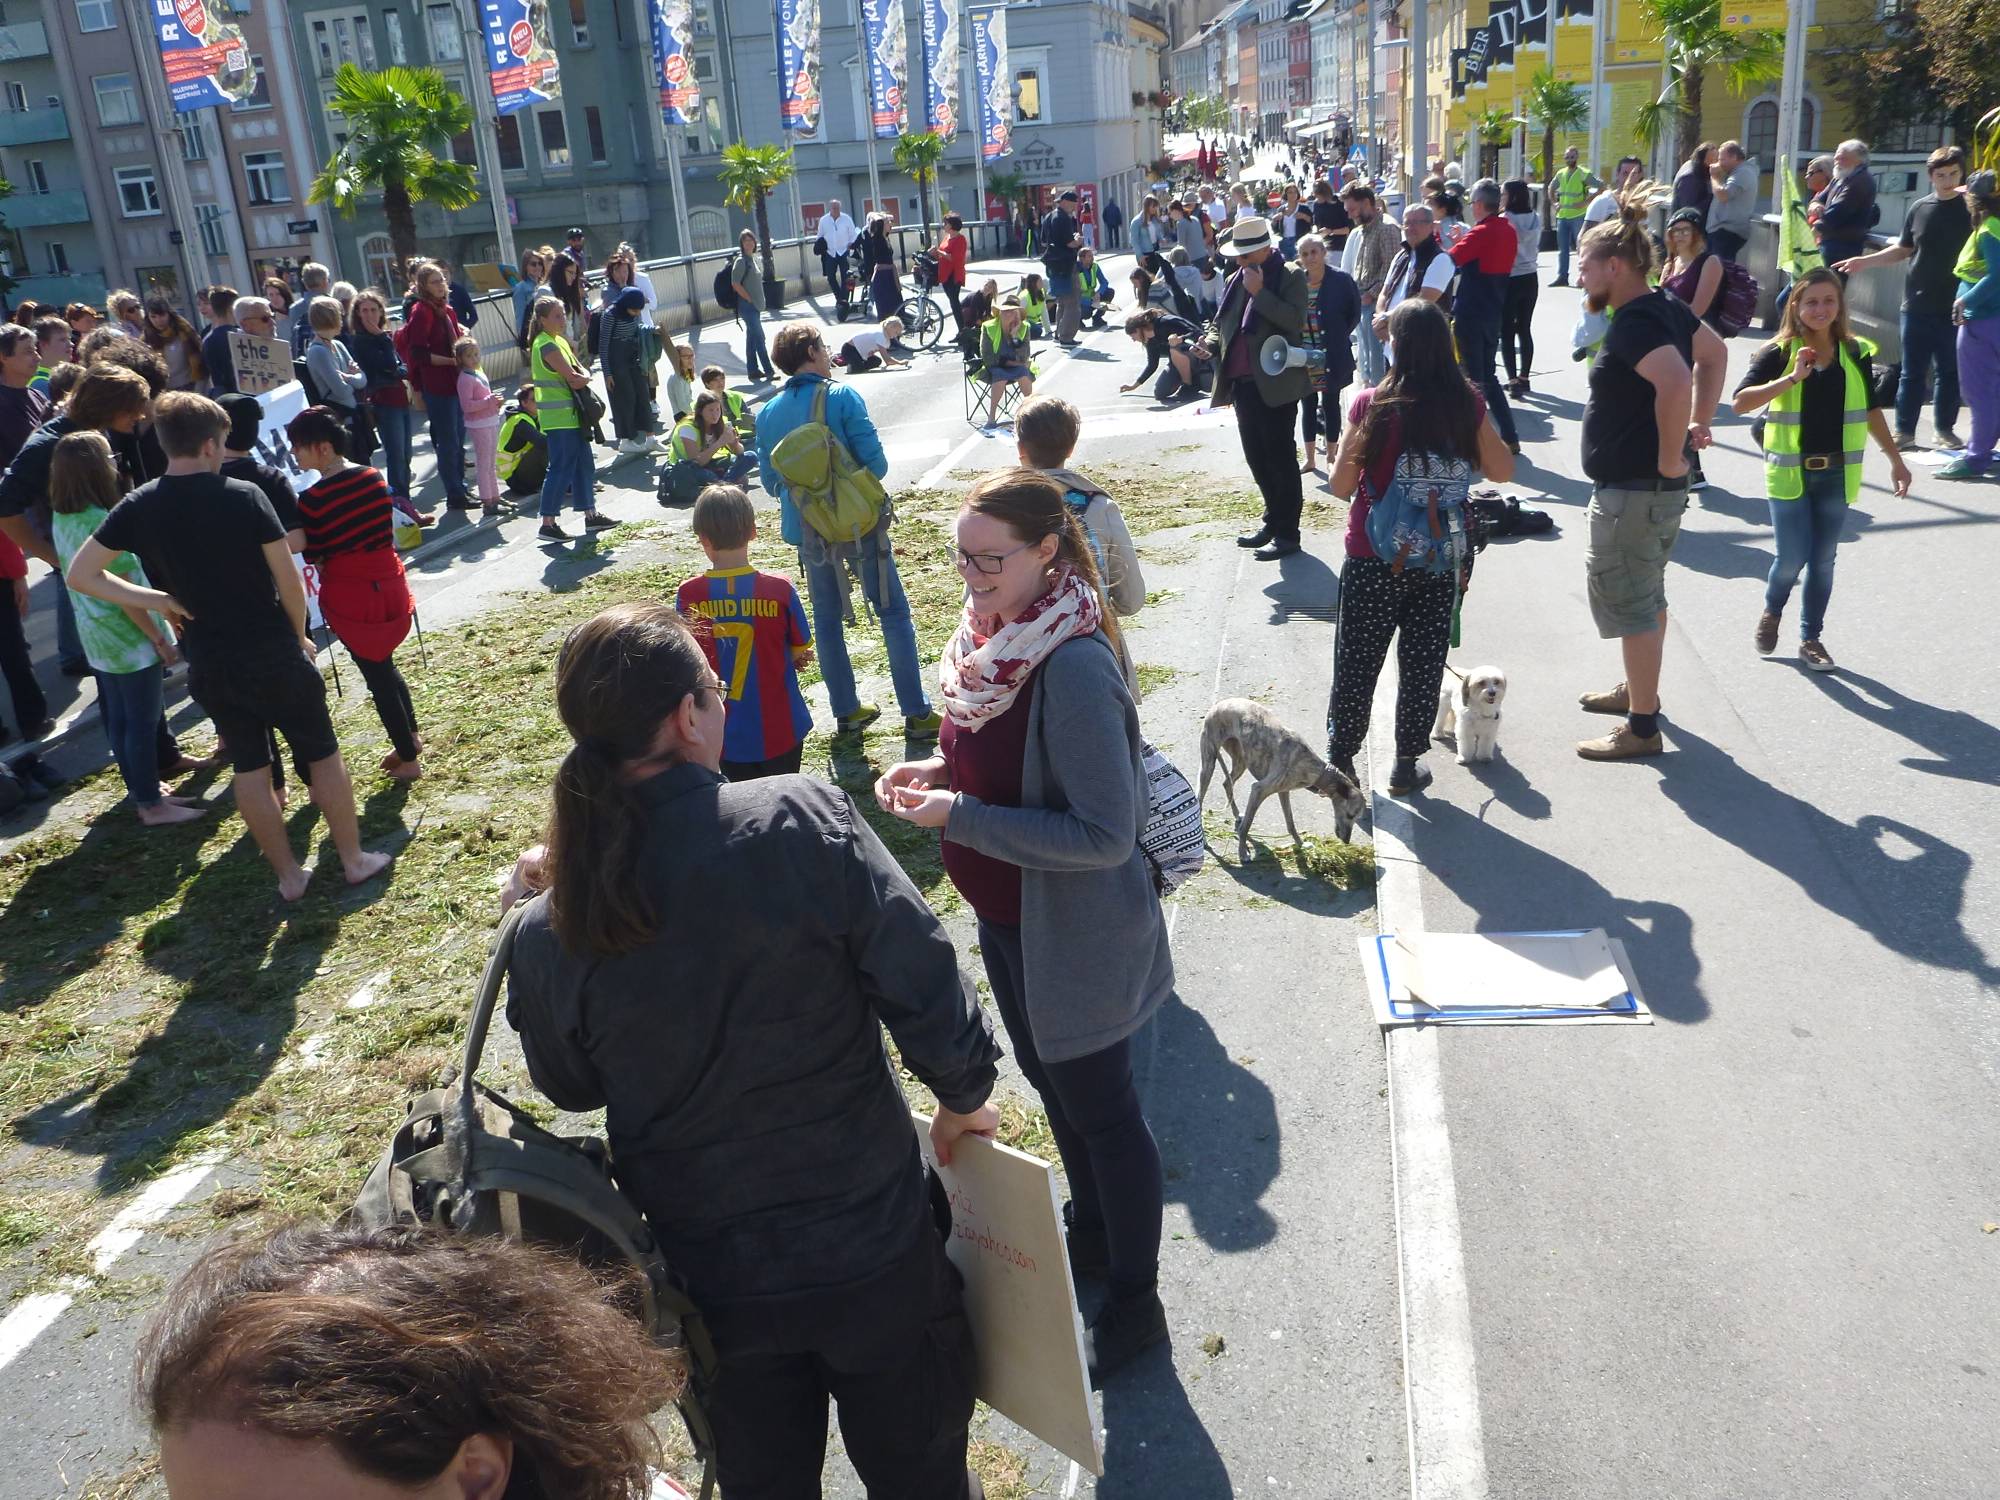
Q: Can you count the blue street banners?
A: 7